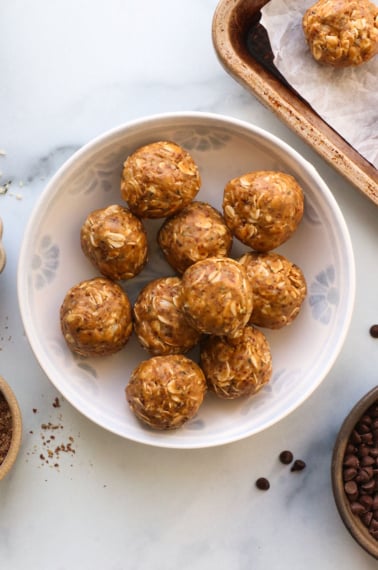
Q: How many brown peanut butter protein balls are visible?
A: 11